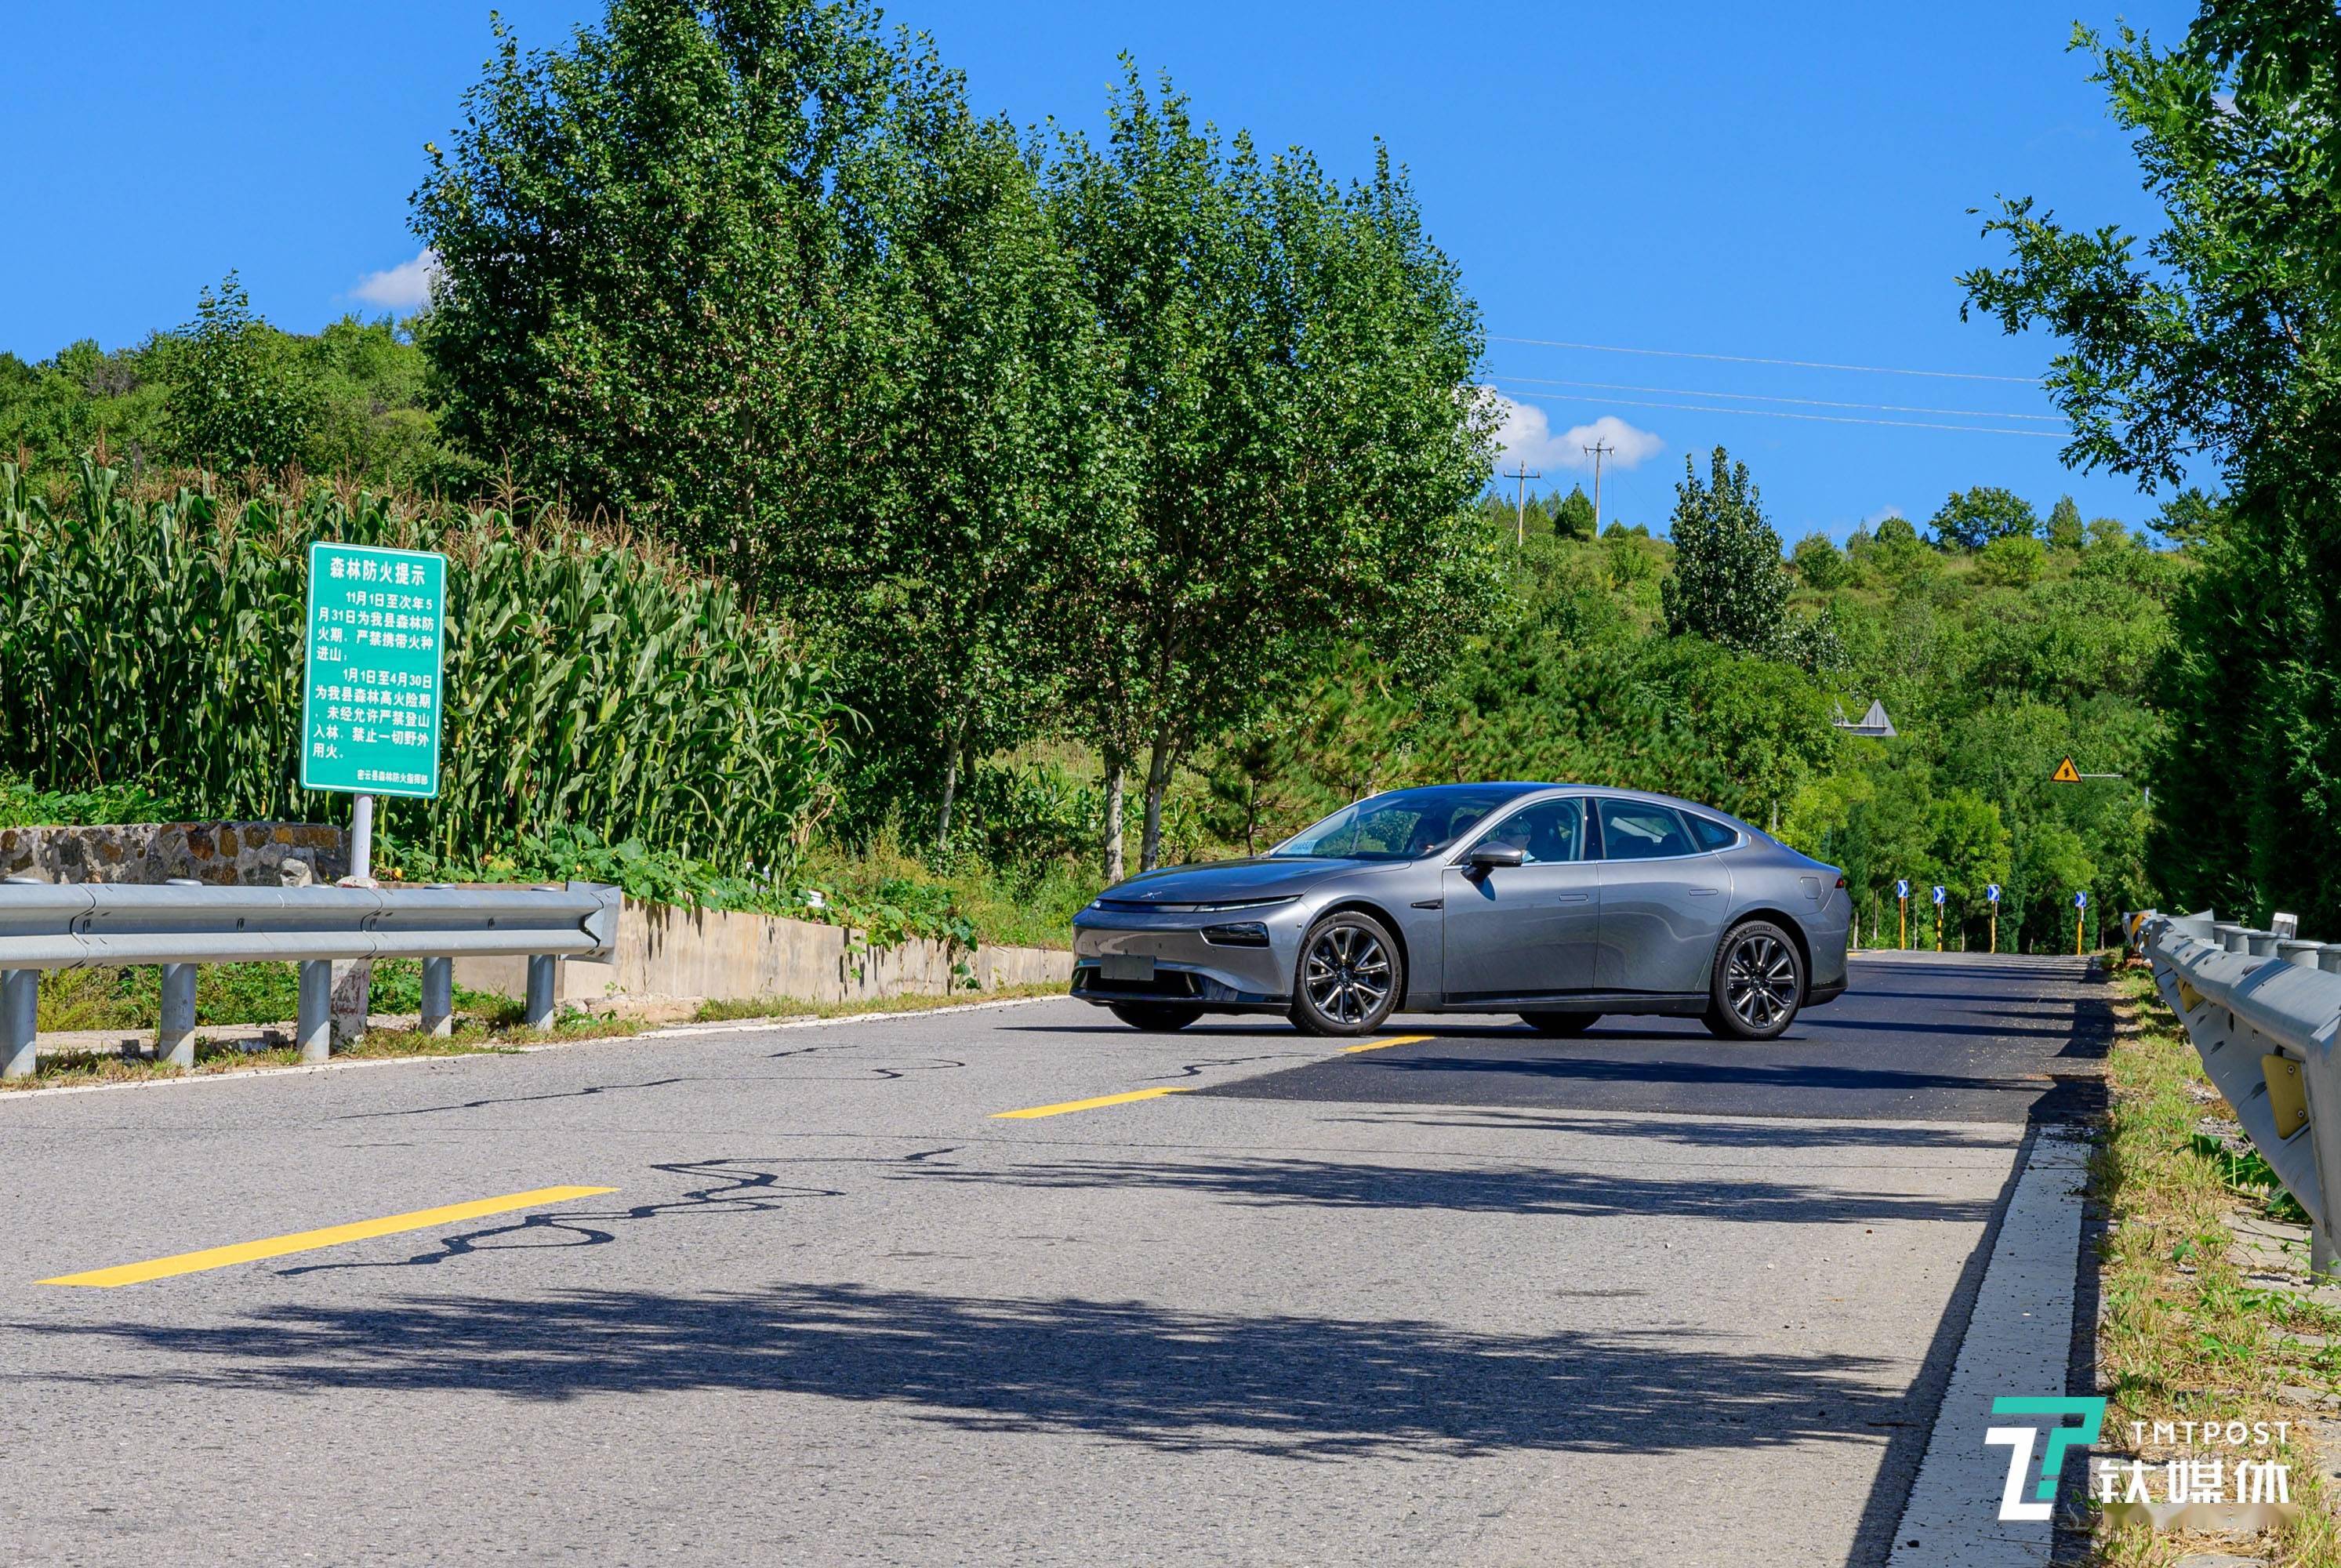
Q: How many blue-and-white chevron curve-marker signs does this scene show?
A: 4